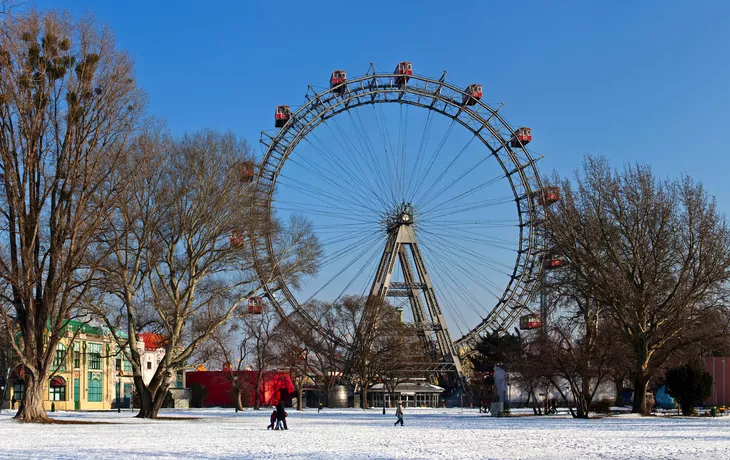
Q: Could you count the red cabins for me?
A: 11